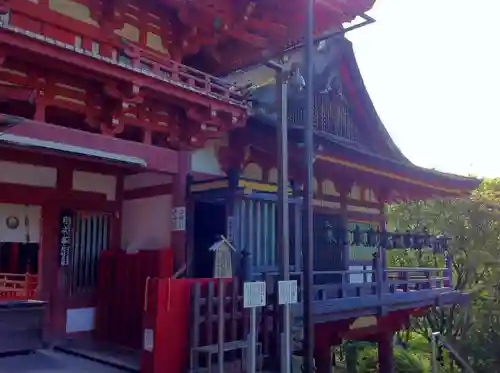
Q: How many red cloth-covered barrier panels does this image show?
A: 2